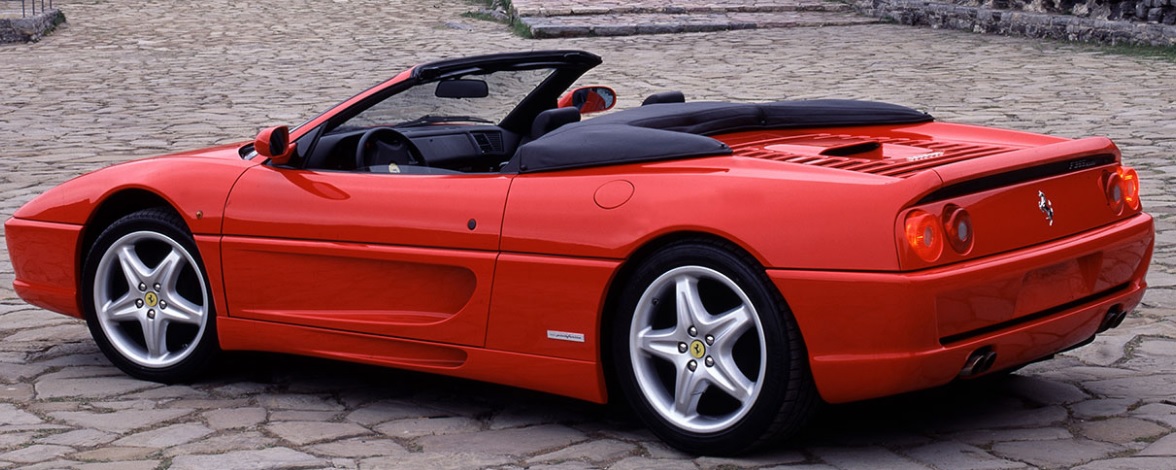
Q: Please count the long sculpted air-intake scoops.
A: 2